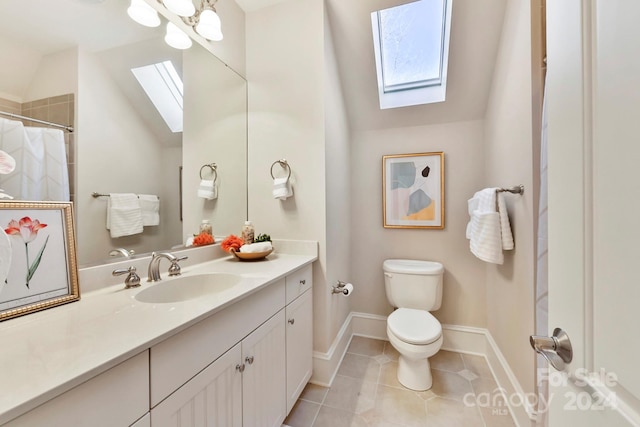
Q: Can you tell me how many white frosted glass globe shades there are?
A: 4